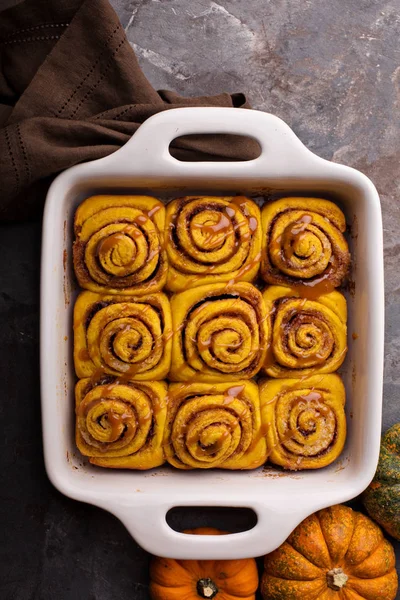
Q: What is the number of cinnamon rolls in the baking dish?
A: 9